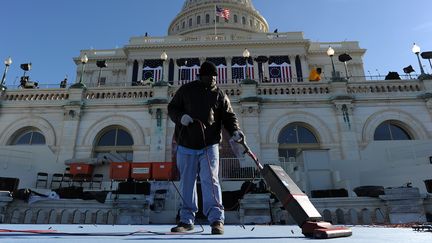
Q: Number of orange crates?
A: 4